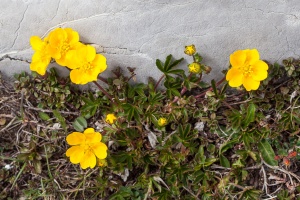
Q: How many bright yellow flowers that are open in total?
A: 5